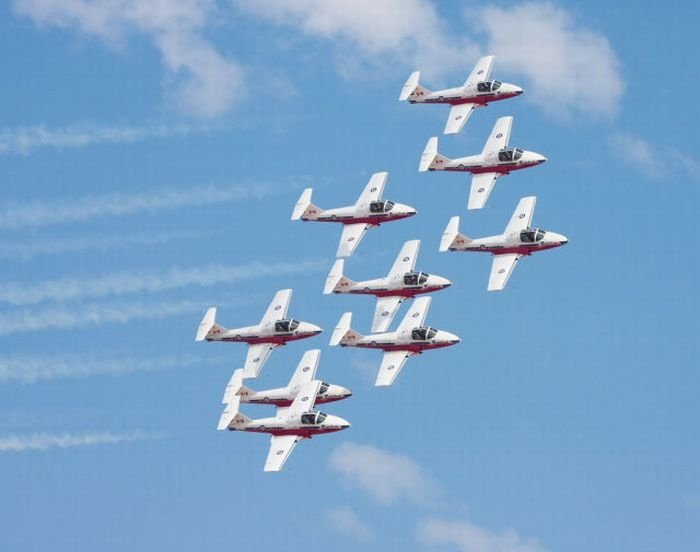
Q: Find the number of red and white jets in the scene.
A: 9